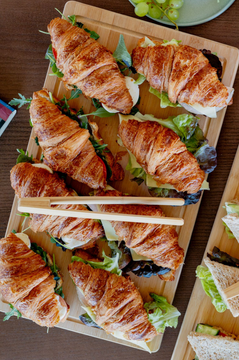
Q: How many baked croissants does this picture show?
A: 8